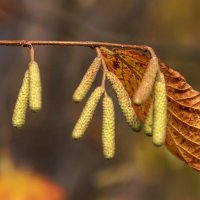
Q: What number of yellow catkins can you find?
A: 9